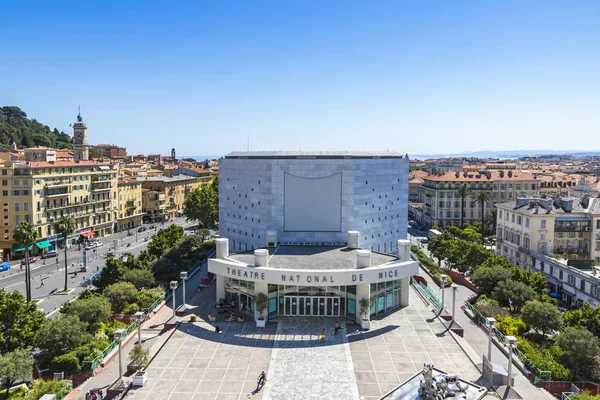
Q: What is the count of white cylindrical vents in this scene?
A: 6